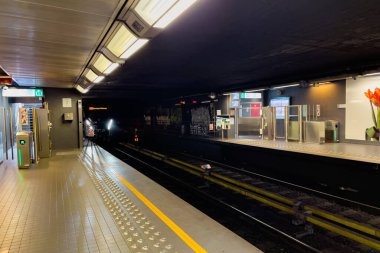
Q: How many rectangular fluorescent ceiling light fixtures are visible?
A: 5